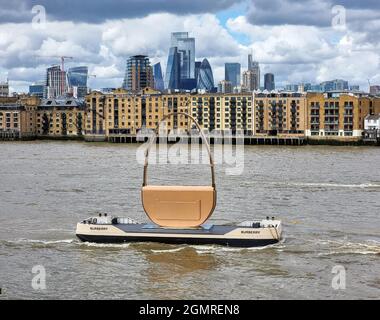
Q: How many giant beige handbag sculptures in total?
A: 1